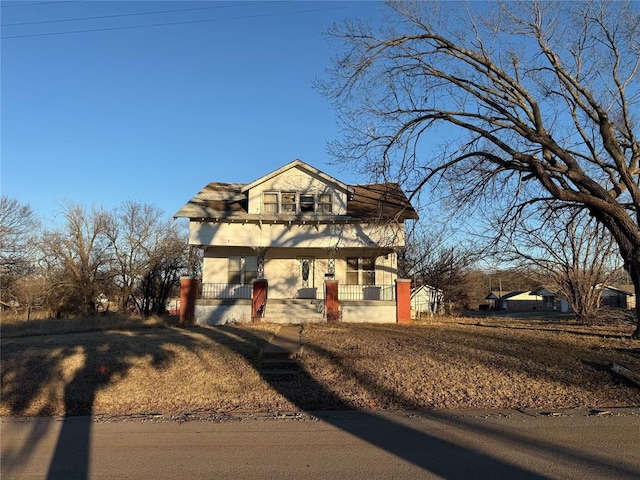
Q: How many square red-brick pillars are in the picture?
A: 4